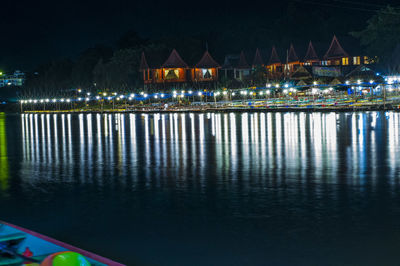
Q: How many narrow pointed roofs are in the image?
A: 9